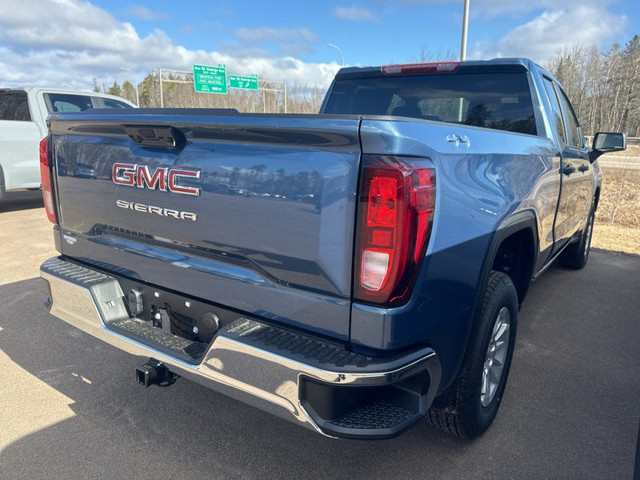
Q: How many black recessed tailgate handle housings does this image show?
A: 1